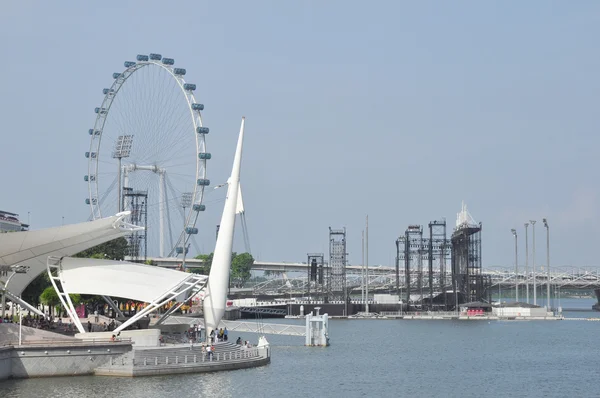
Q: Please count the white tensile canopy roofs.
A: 2